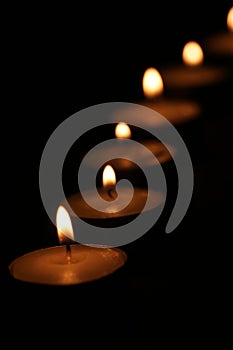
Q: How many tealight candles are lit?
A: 6